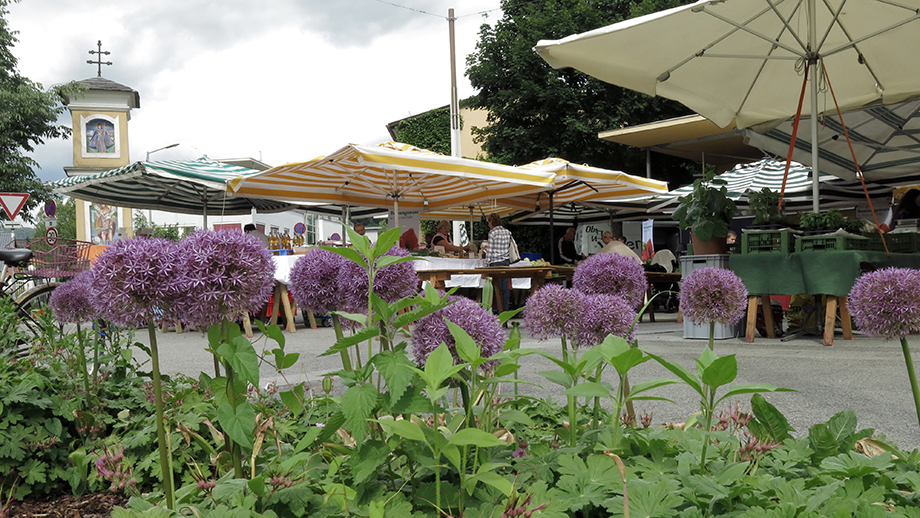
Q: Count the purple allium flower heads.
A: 11